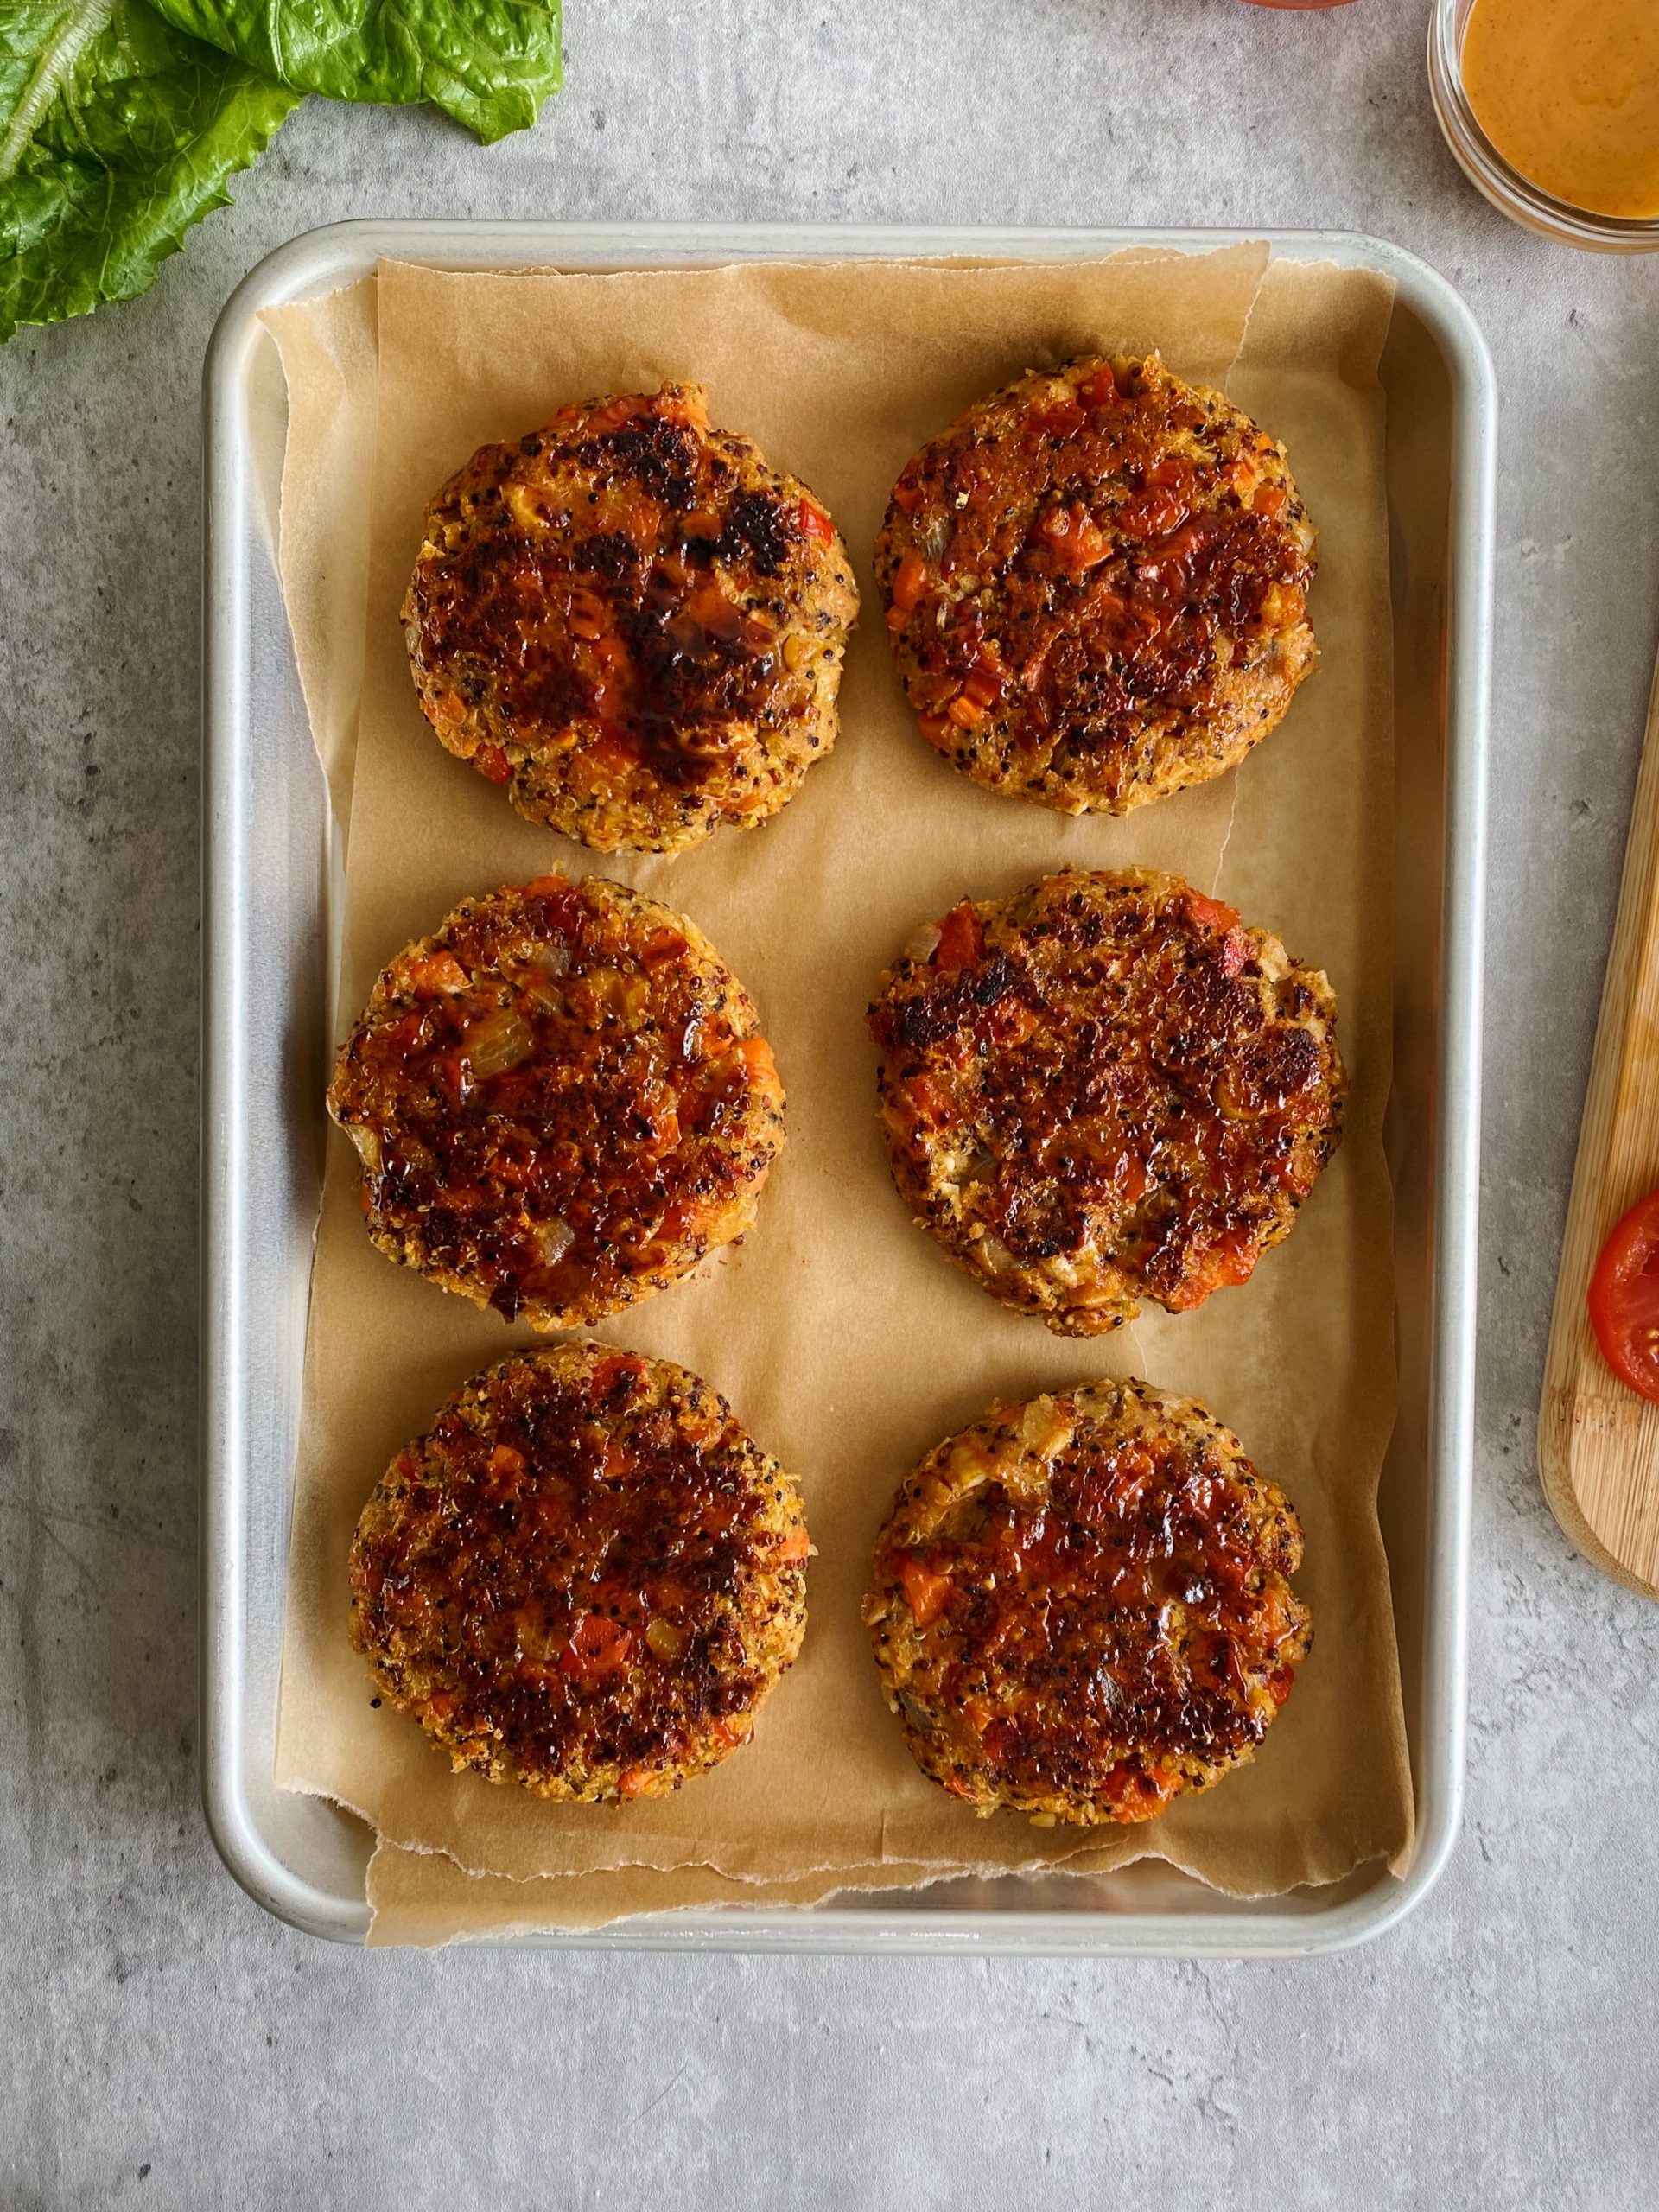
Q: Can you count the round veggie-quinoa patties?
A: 6